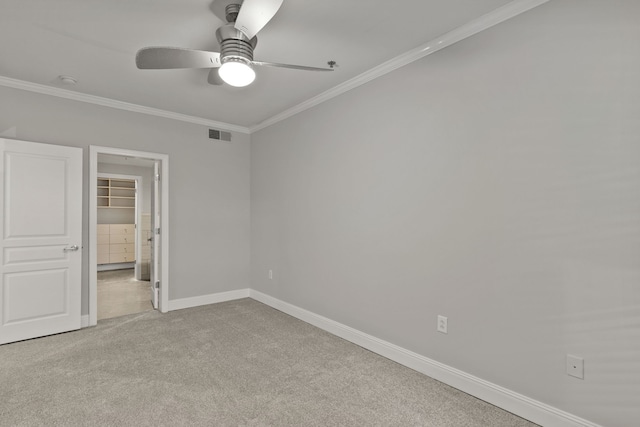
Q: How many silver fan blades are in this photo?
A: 4